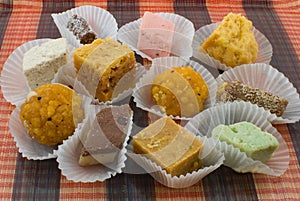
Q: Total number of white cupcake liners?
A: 11